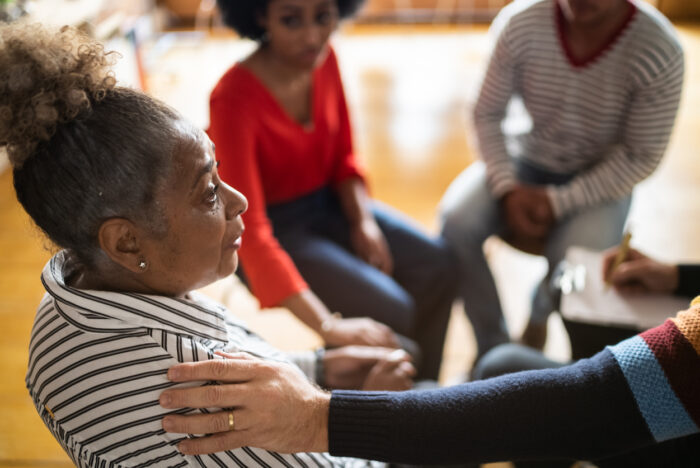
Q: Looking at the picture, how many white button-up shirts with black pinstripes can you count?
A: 1